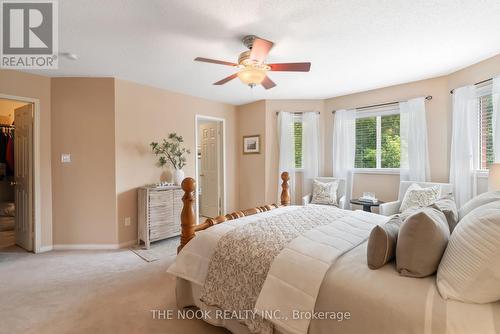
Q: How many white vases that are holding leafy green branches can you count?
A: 1